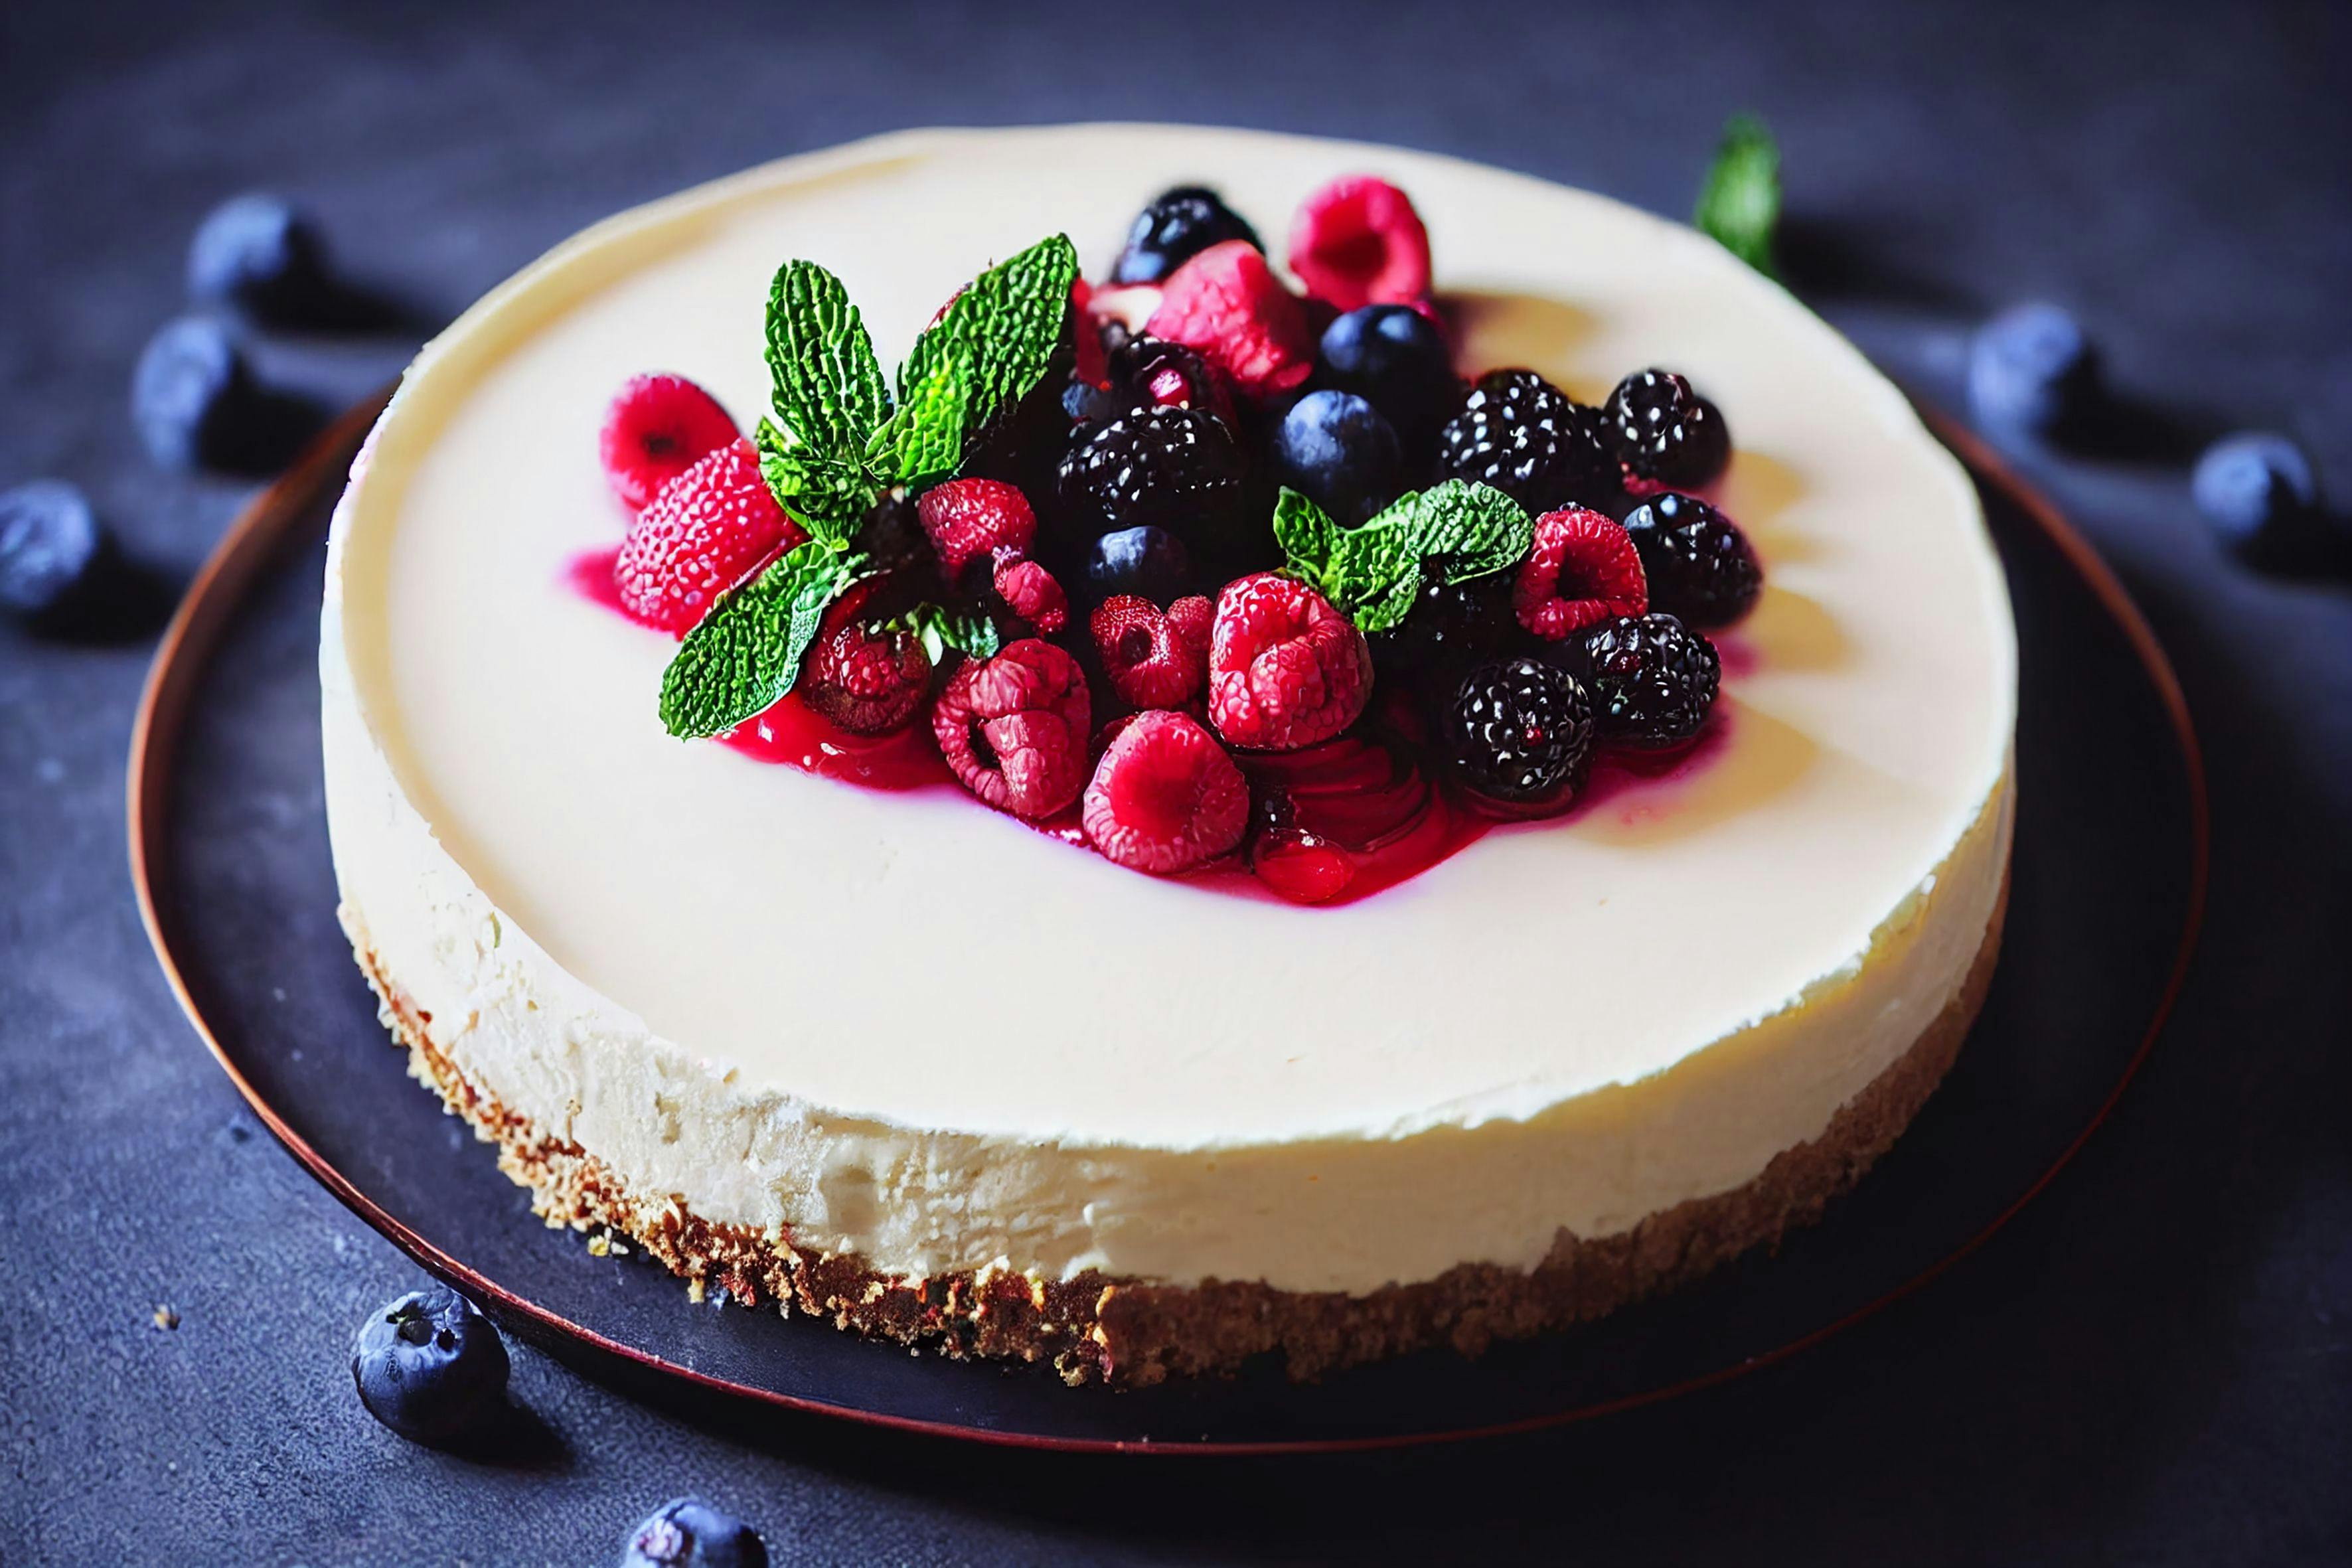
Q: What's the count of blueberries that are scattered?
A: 7